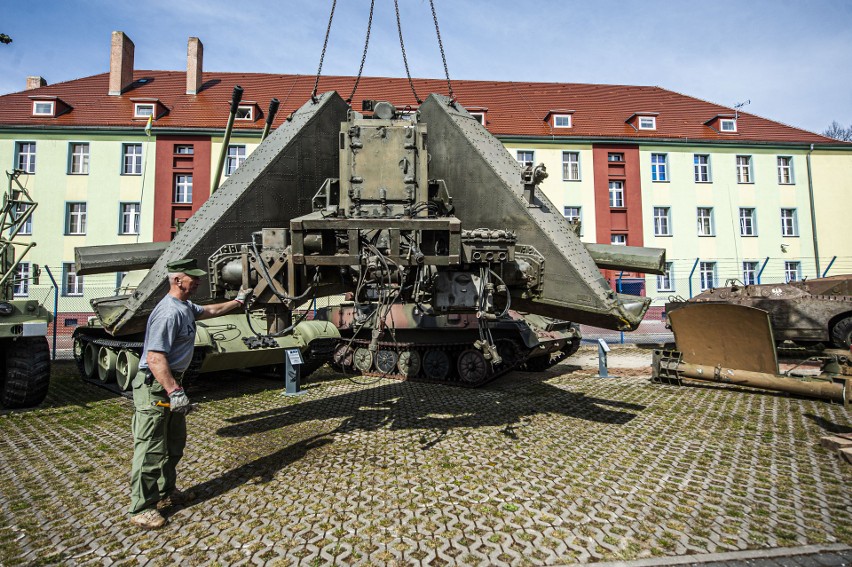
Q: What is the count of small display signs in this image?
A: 2